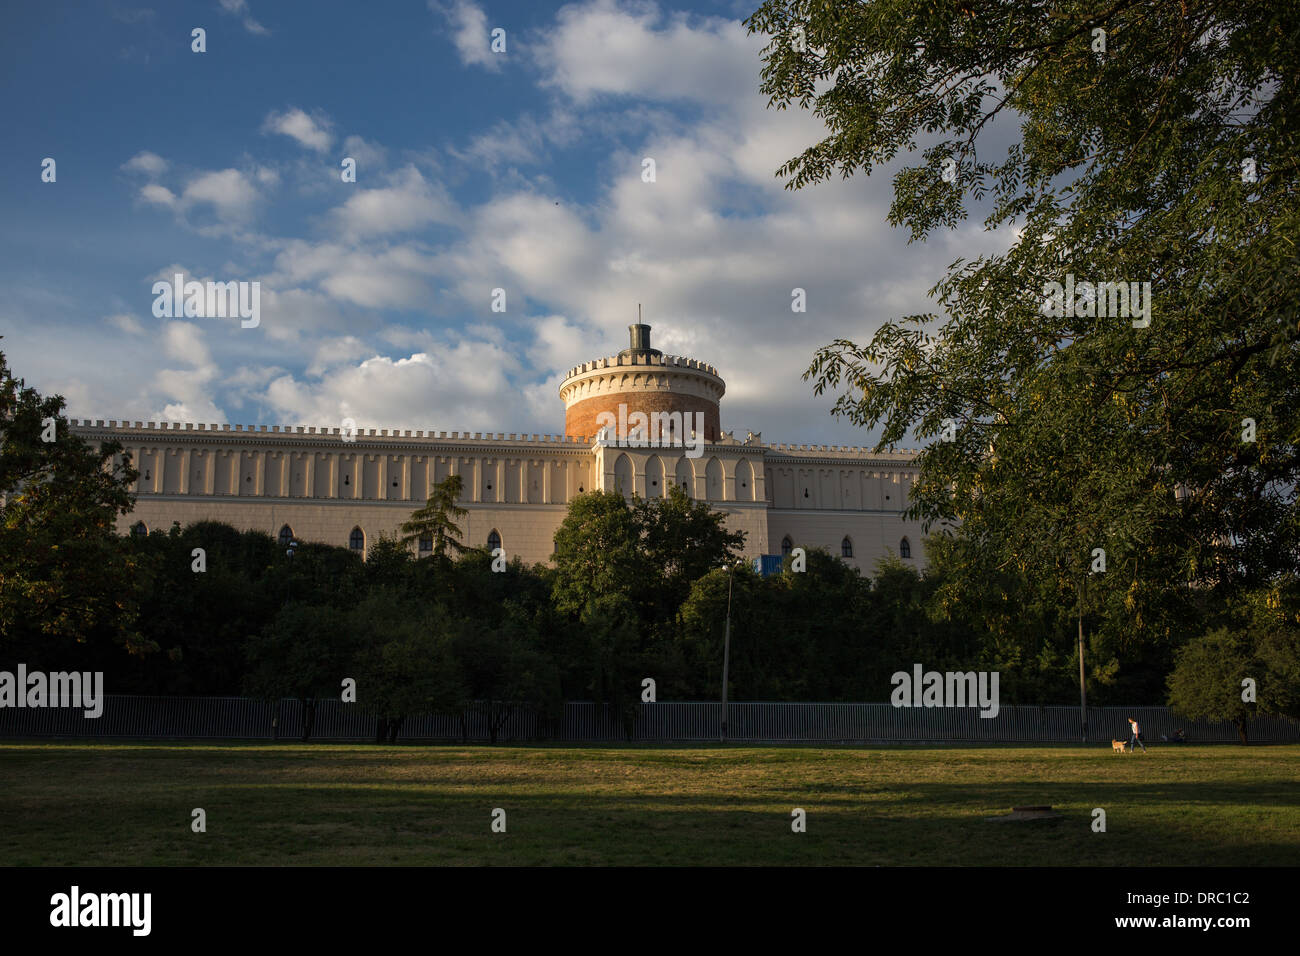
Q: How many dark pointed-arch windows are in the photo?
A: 8